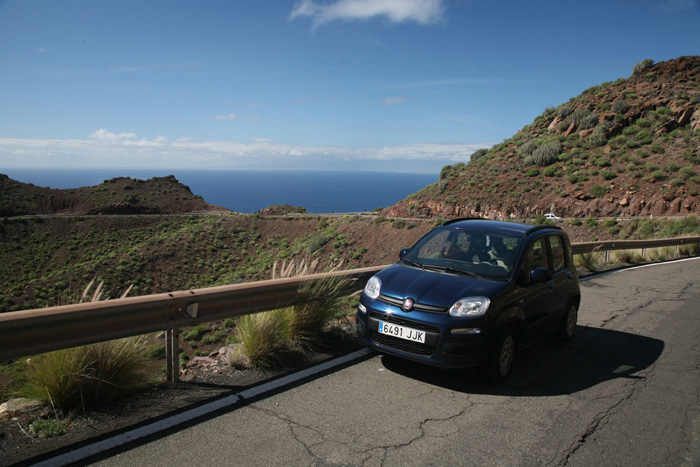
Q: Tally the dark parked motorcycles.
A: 0